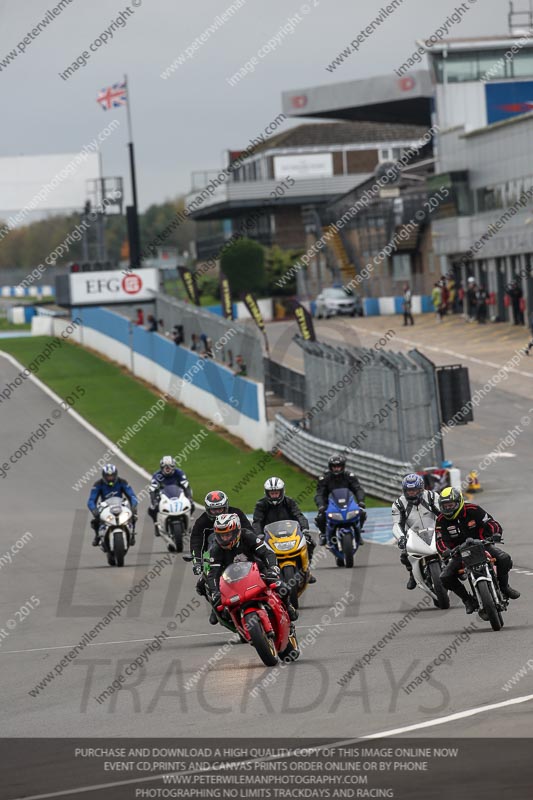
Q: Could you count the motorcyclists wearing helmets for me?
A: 8